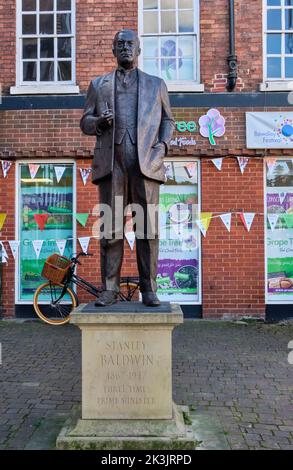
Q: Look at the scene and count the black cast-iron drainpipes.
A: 1